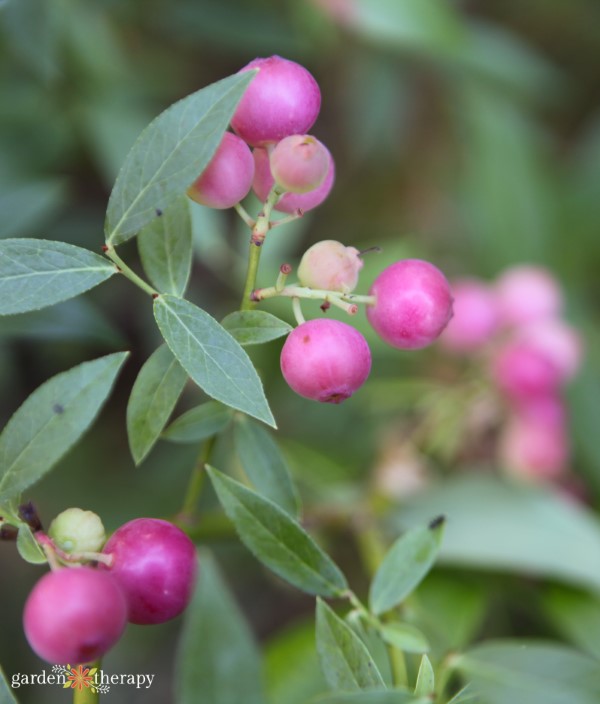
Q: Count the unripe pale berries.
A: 3